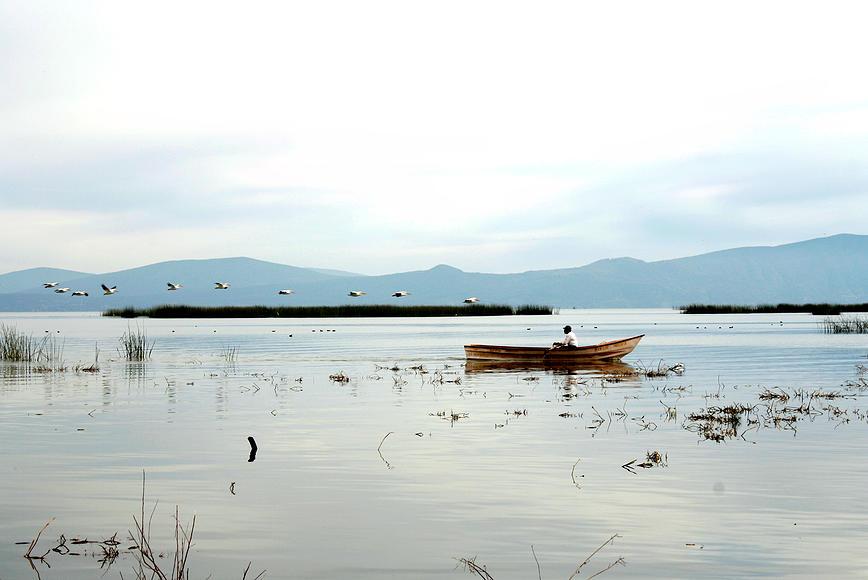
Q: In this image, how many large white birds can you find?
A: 10